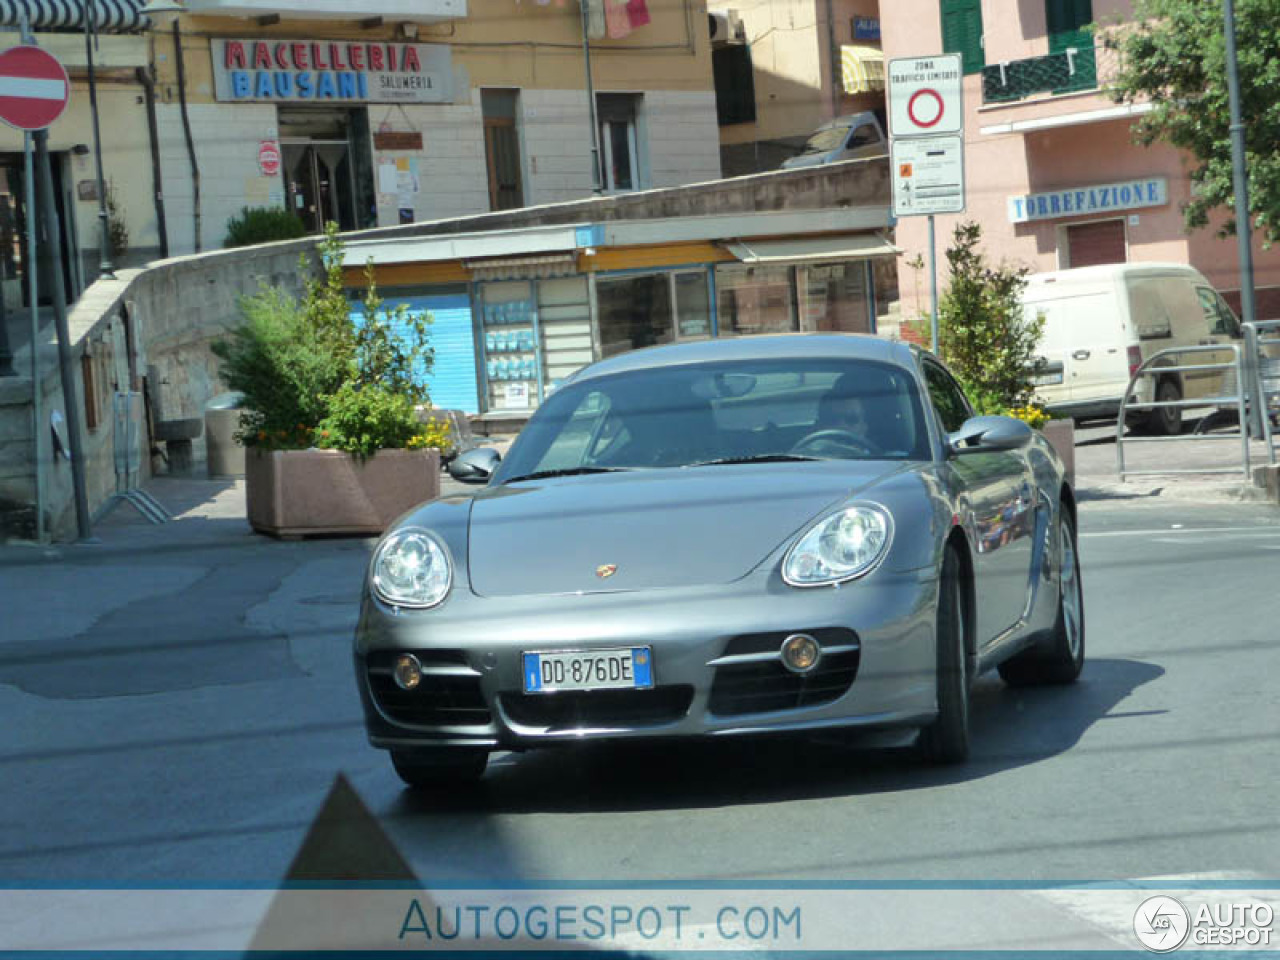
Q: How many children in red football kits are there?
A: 0